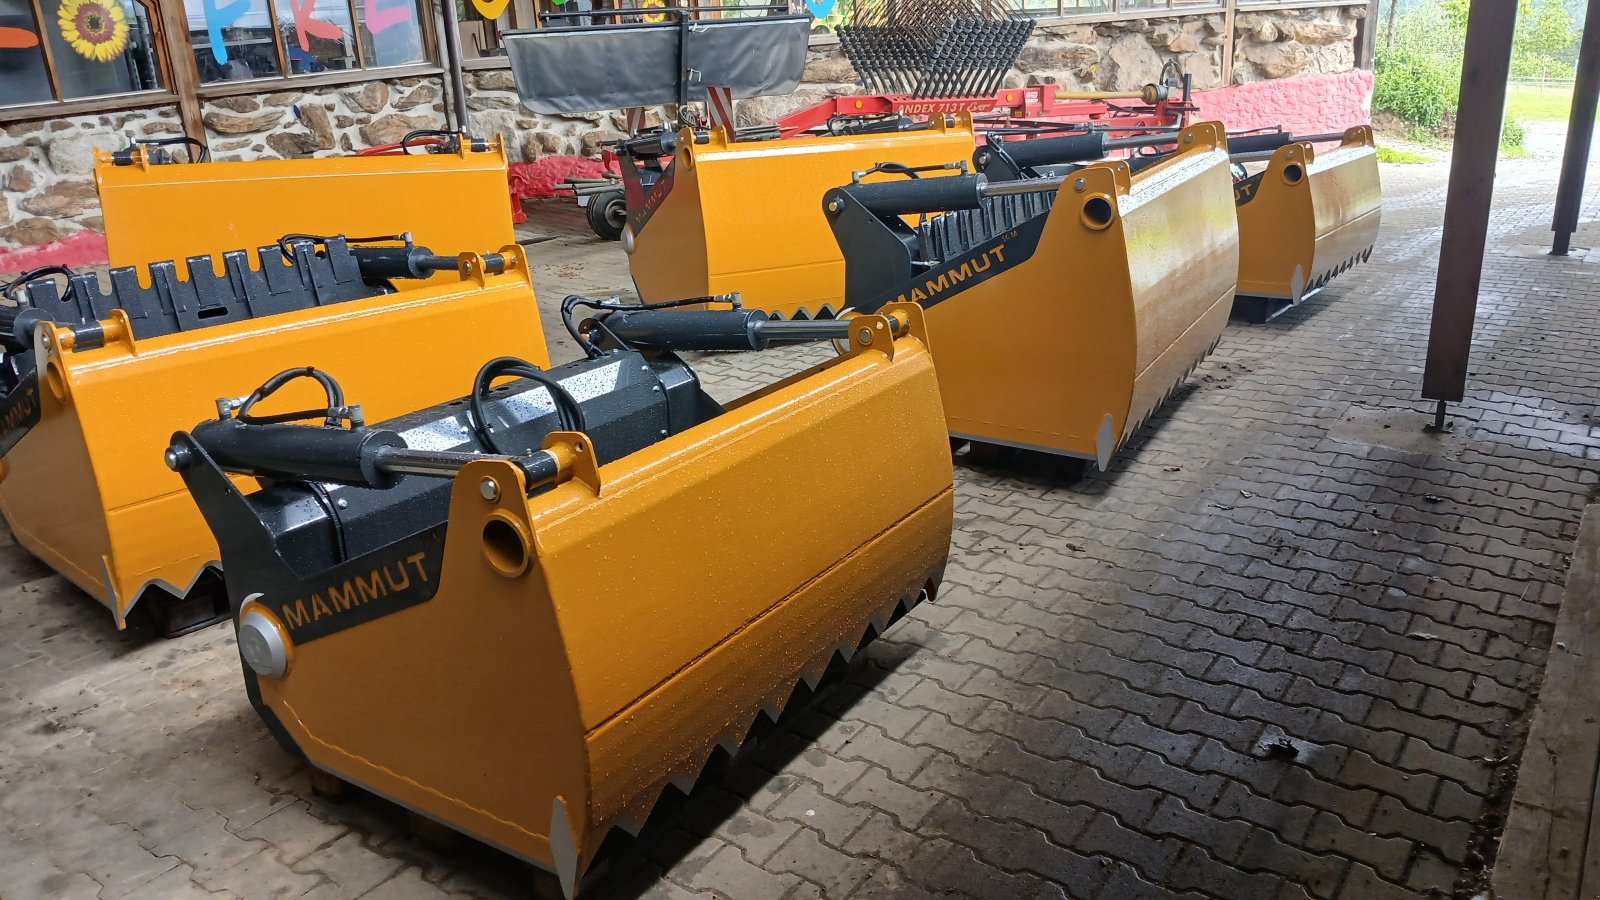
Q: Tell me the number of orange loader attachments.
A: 6